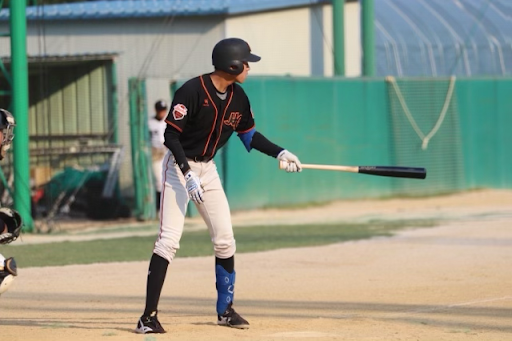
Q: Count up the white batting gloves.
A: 2